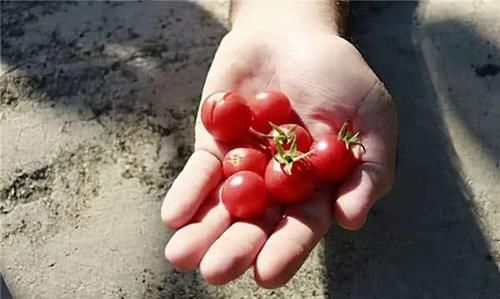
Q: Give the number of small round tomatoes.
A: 7